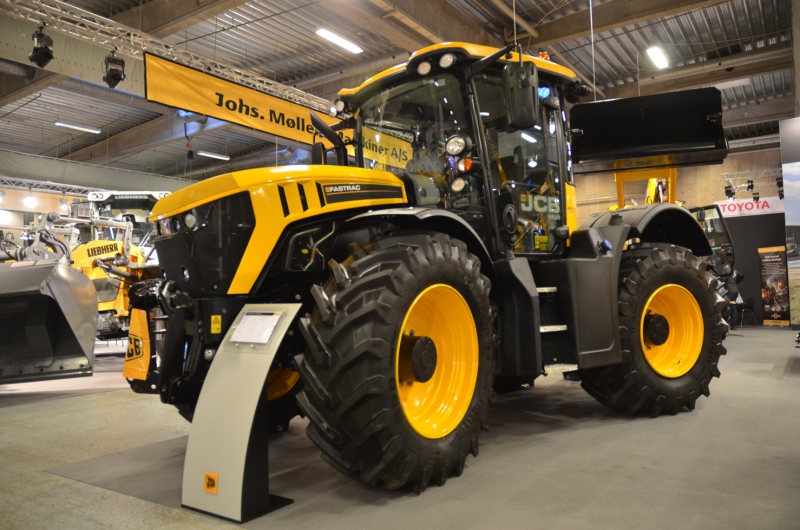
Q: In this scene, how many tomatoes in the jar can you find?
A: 0